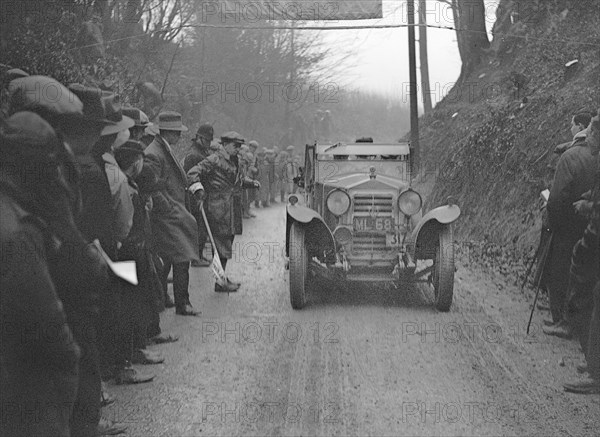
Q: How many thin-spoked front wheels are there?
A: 2